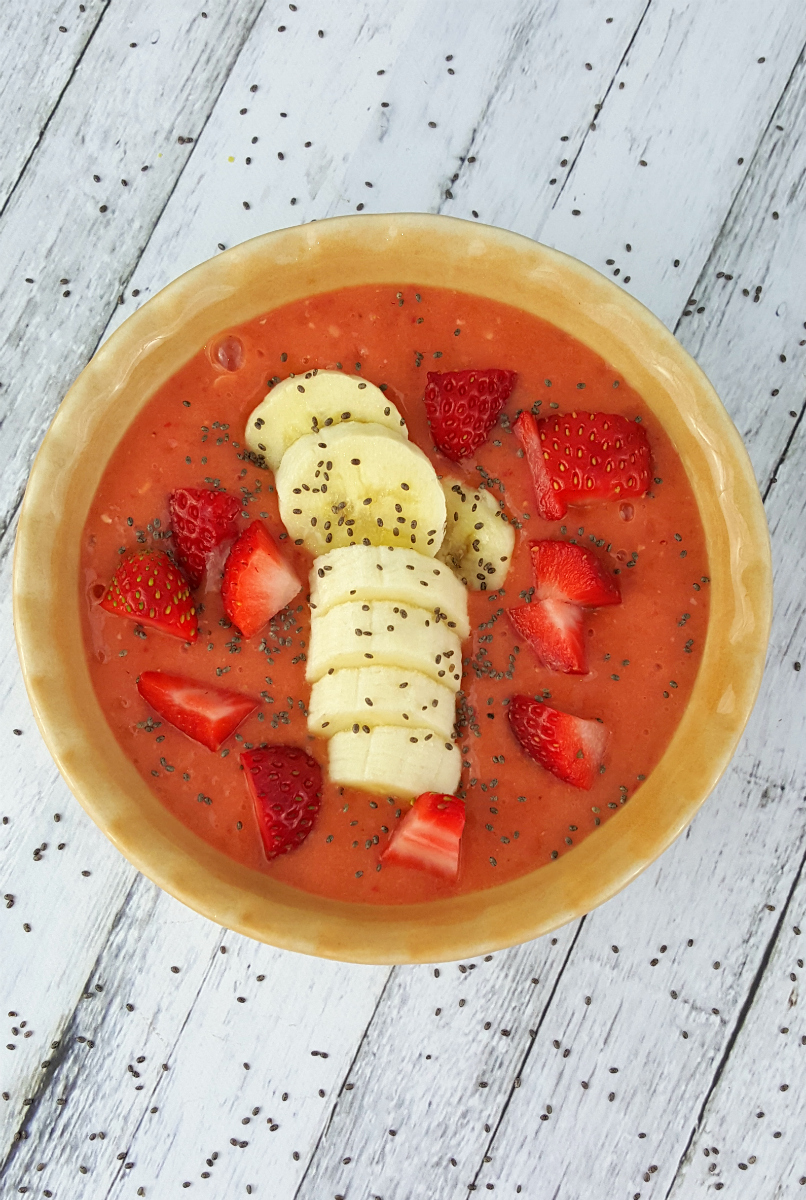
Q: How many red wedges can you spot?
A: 11